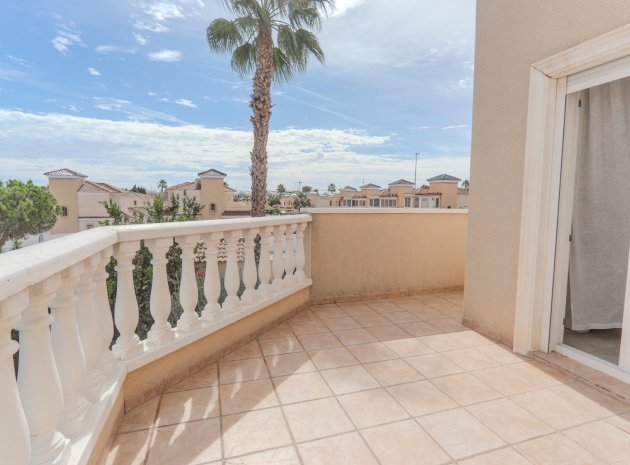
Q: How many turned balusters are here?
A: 15